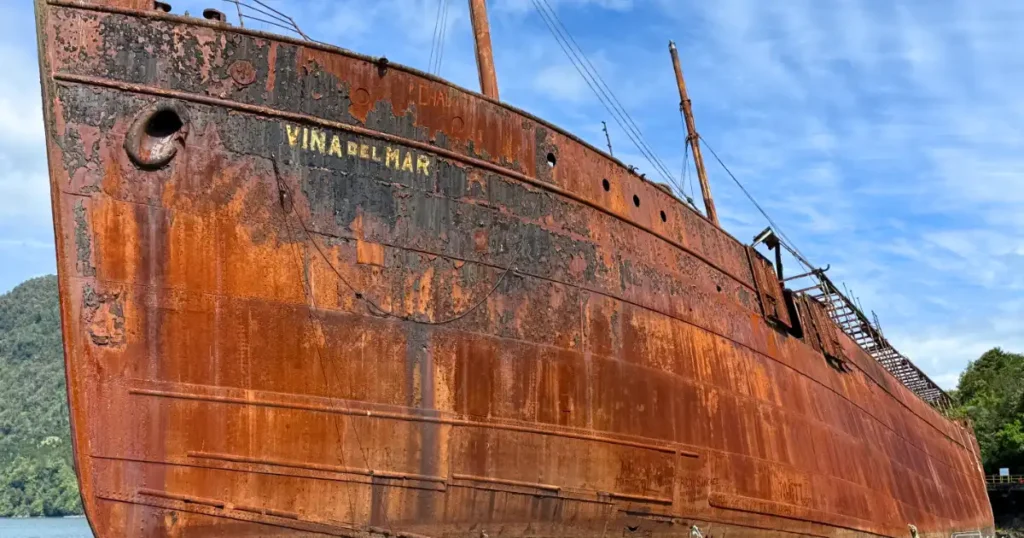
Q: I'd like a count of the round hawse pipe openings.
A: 1